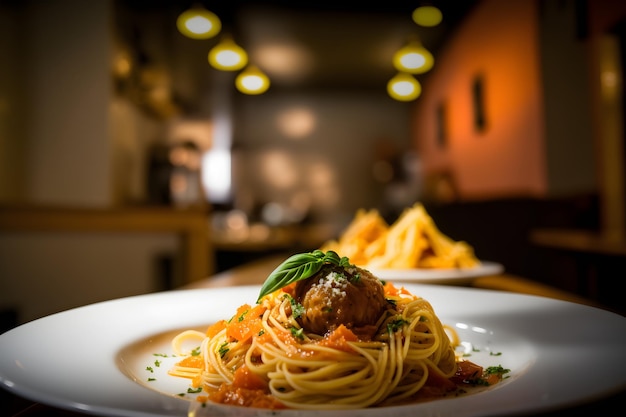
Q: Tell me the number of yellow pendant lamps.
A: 6